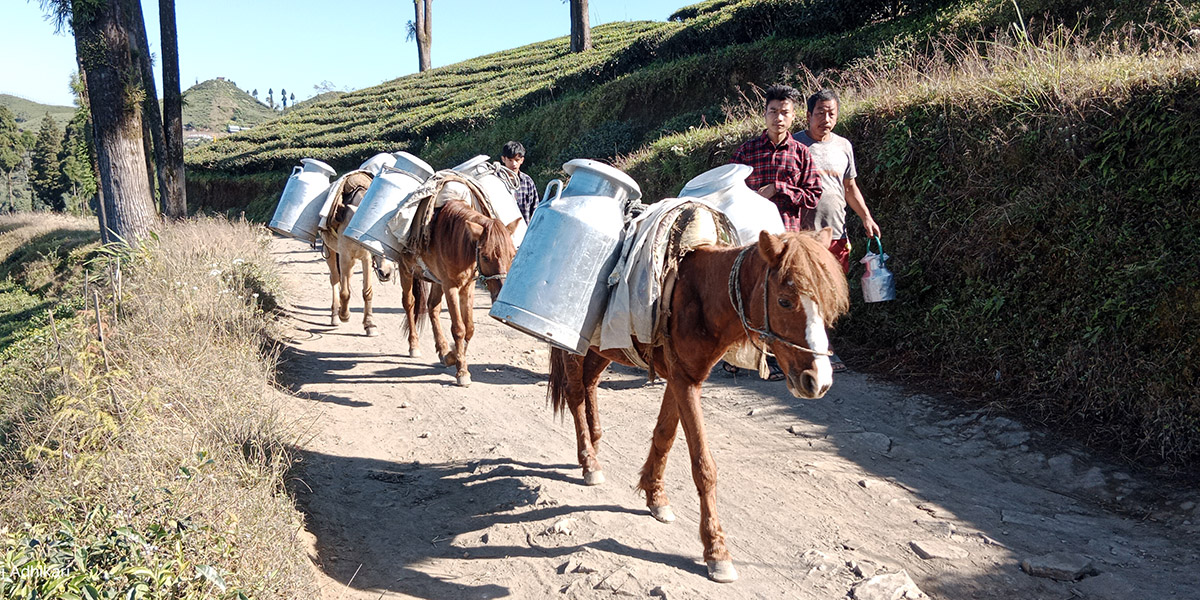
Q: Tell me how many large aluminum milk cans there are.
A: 6